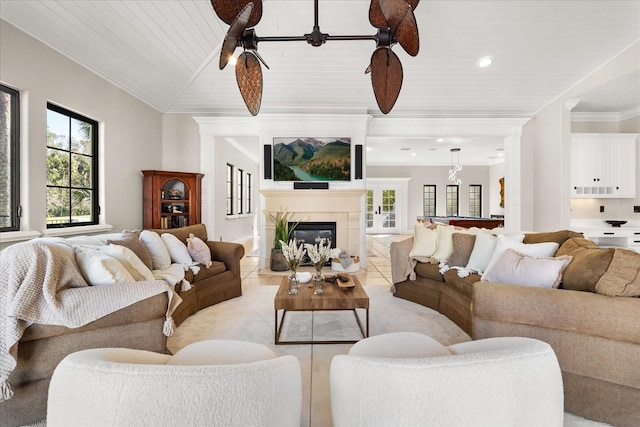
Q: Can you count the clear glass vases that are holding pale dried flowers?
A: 2